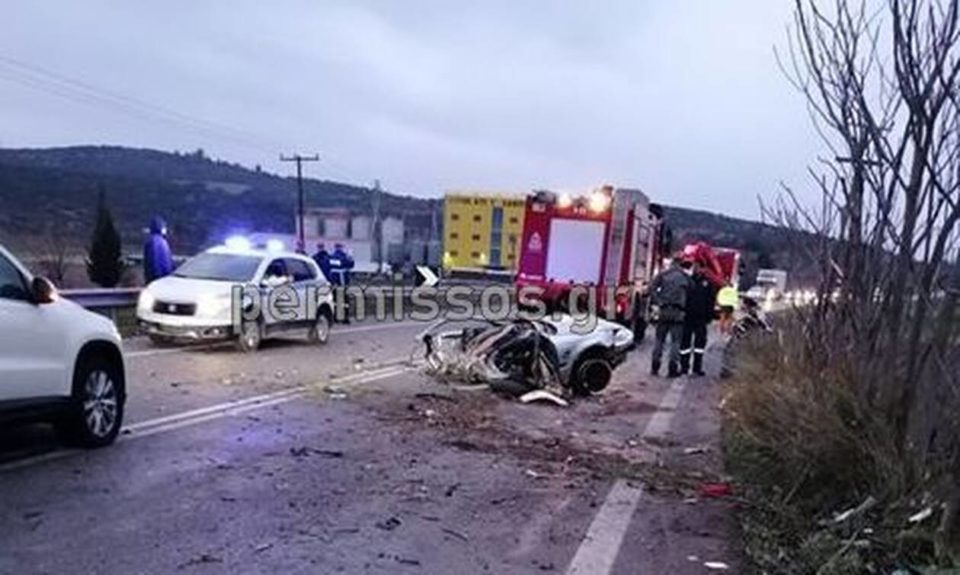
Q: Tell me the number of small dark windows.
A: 9